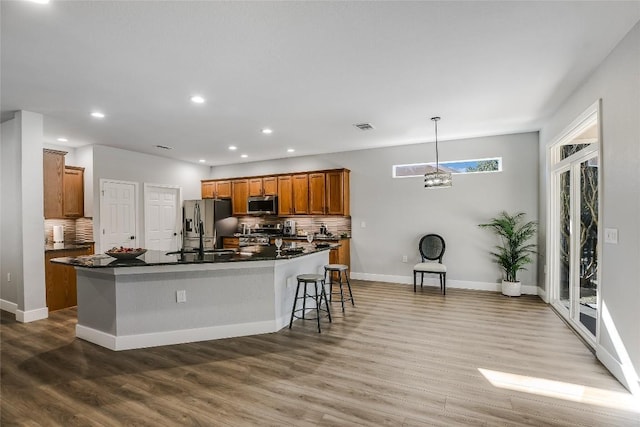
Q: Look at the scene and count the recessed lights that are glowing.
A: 9